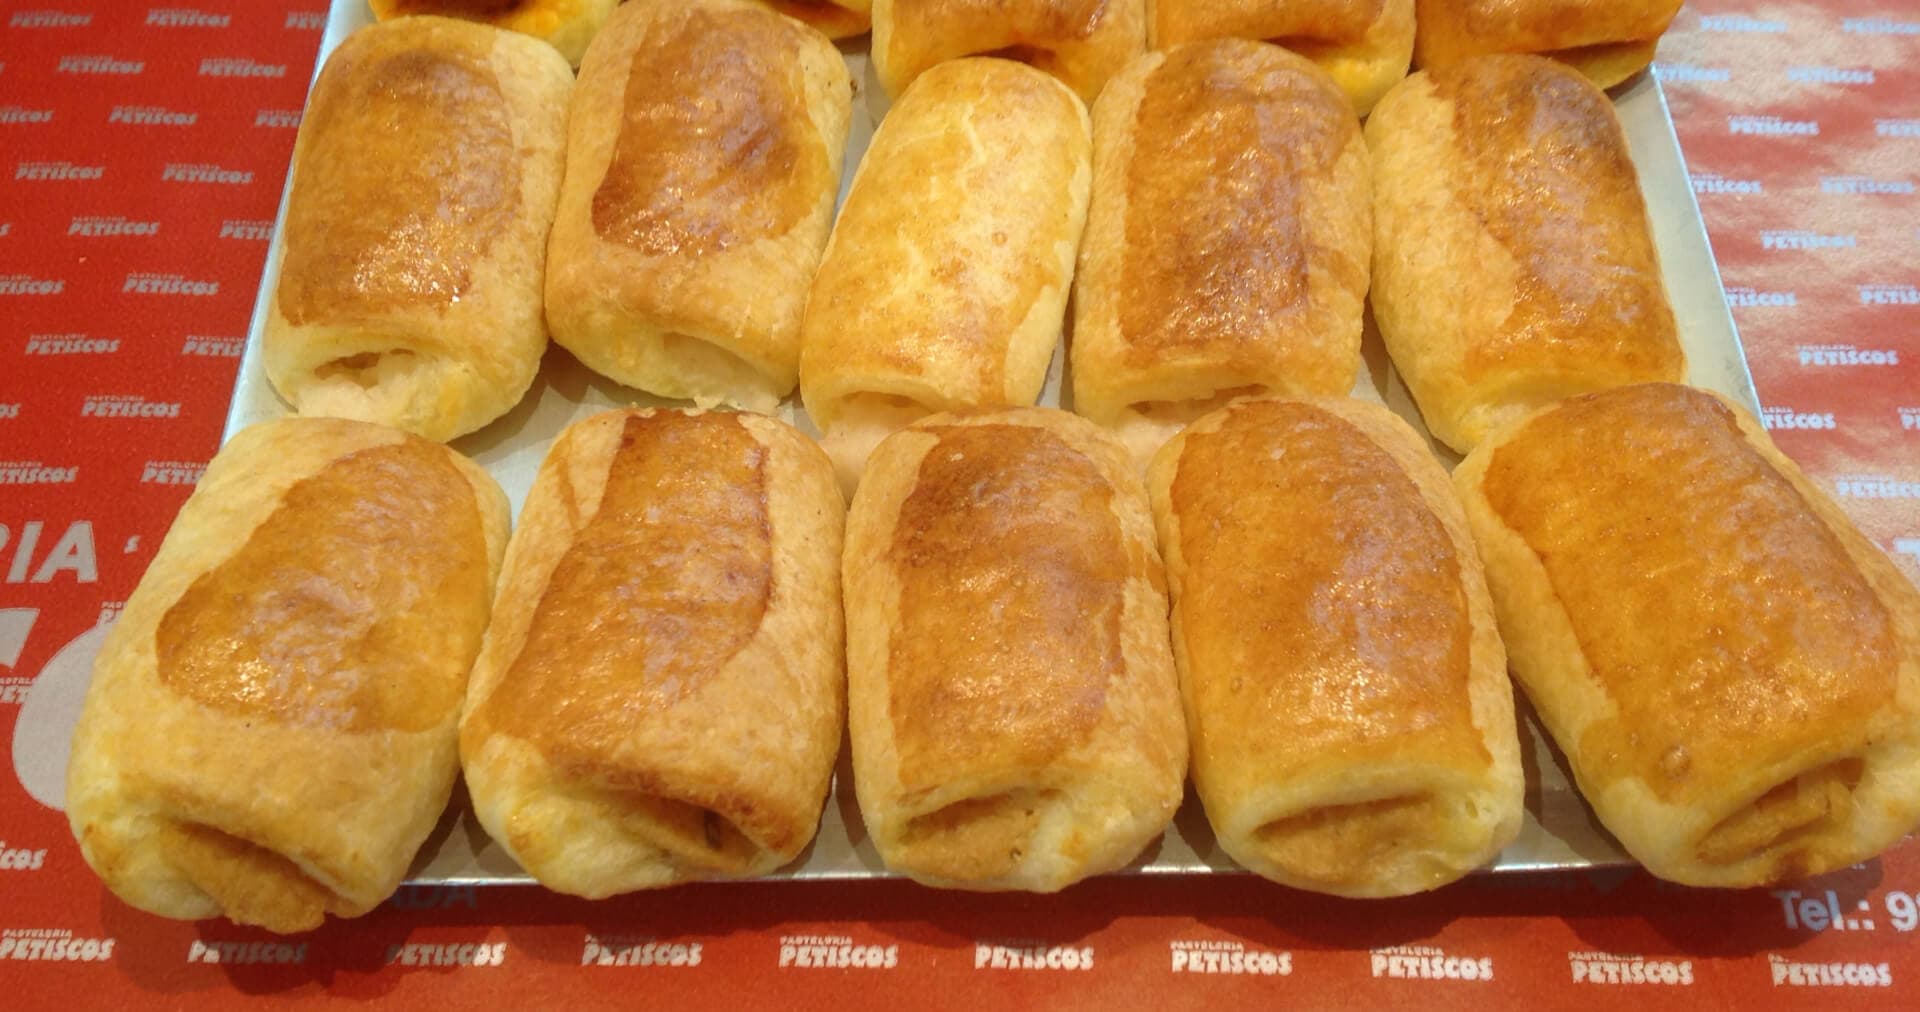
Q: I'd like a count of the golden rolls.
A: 15